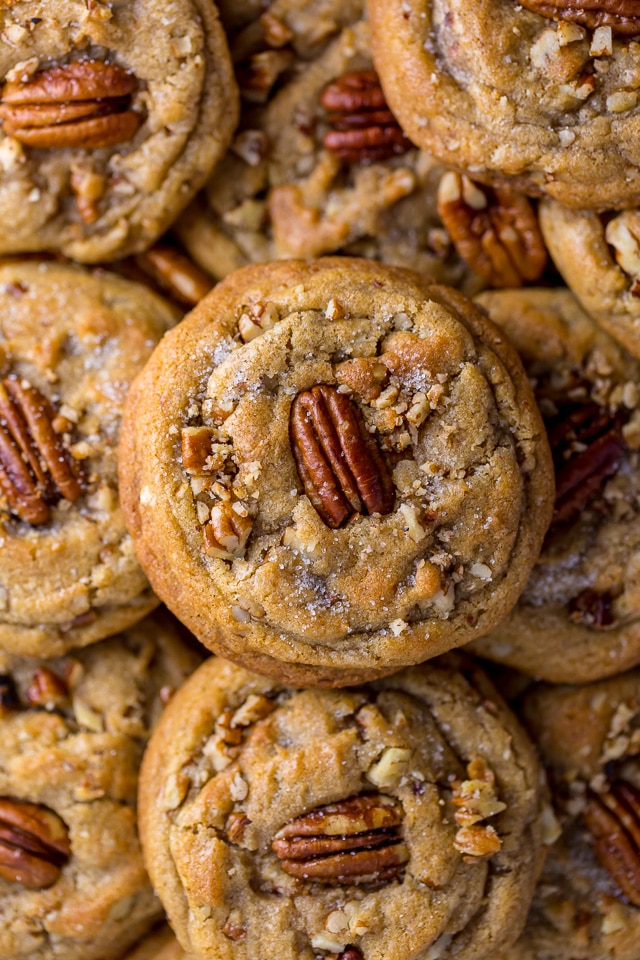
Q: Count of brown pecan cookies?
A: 10